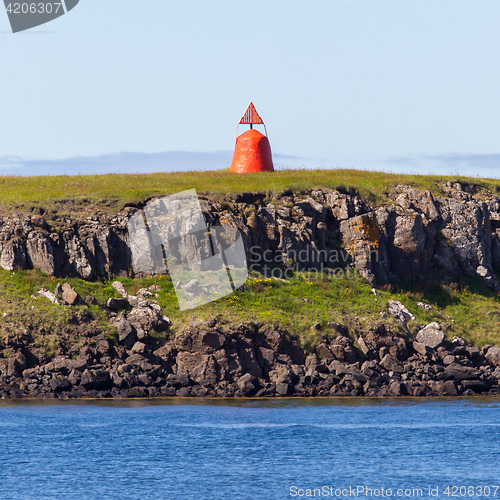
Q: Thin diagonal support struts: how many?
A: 2